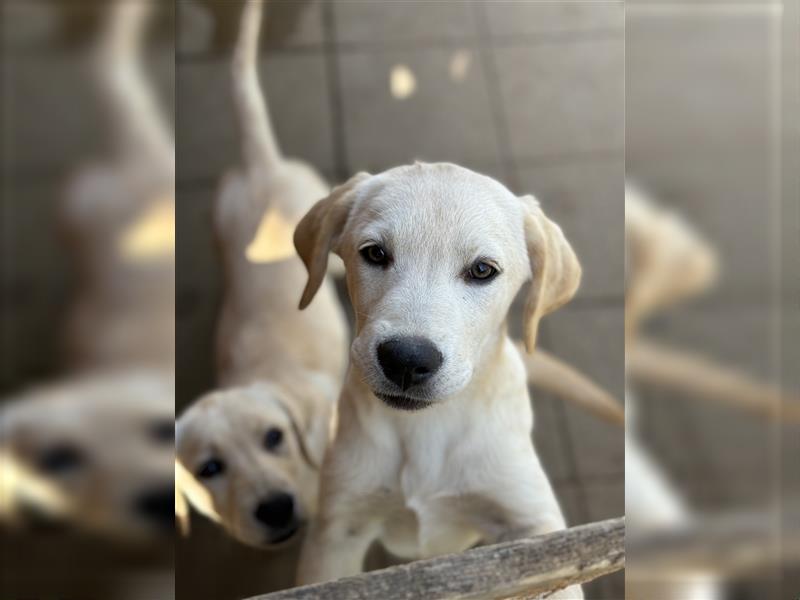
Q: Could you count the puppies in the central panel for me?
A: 2